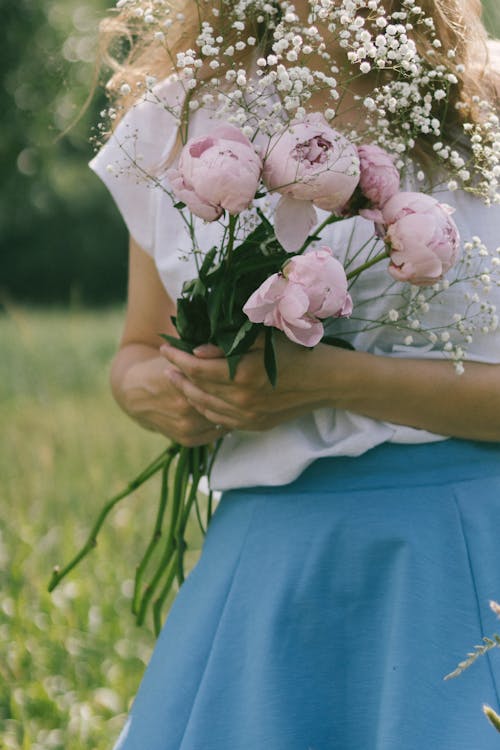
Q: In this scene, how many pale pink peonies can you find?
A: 5